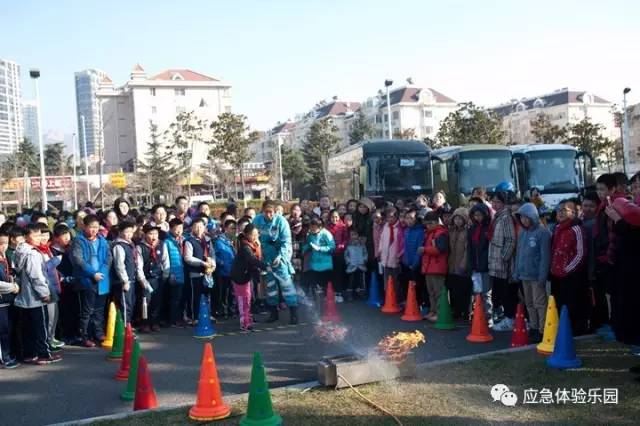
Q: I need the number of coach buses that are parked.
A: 3